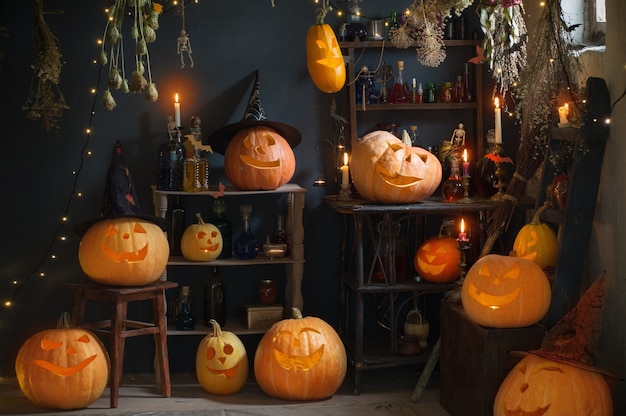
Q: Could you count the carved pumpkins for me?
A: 12